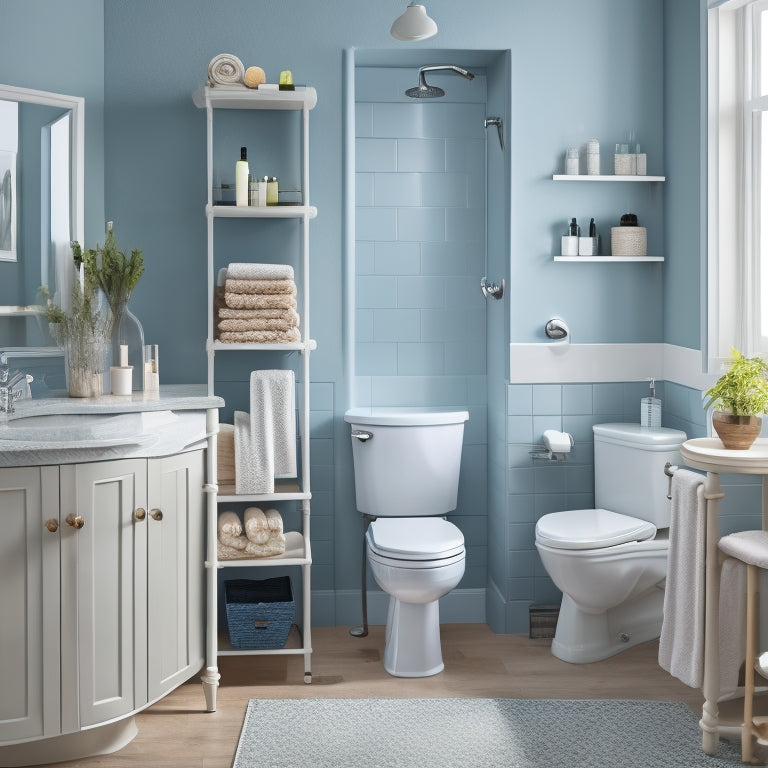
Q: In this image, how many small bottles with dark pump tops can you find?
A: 2